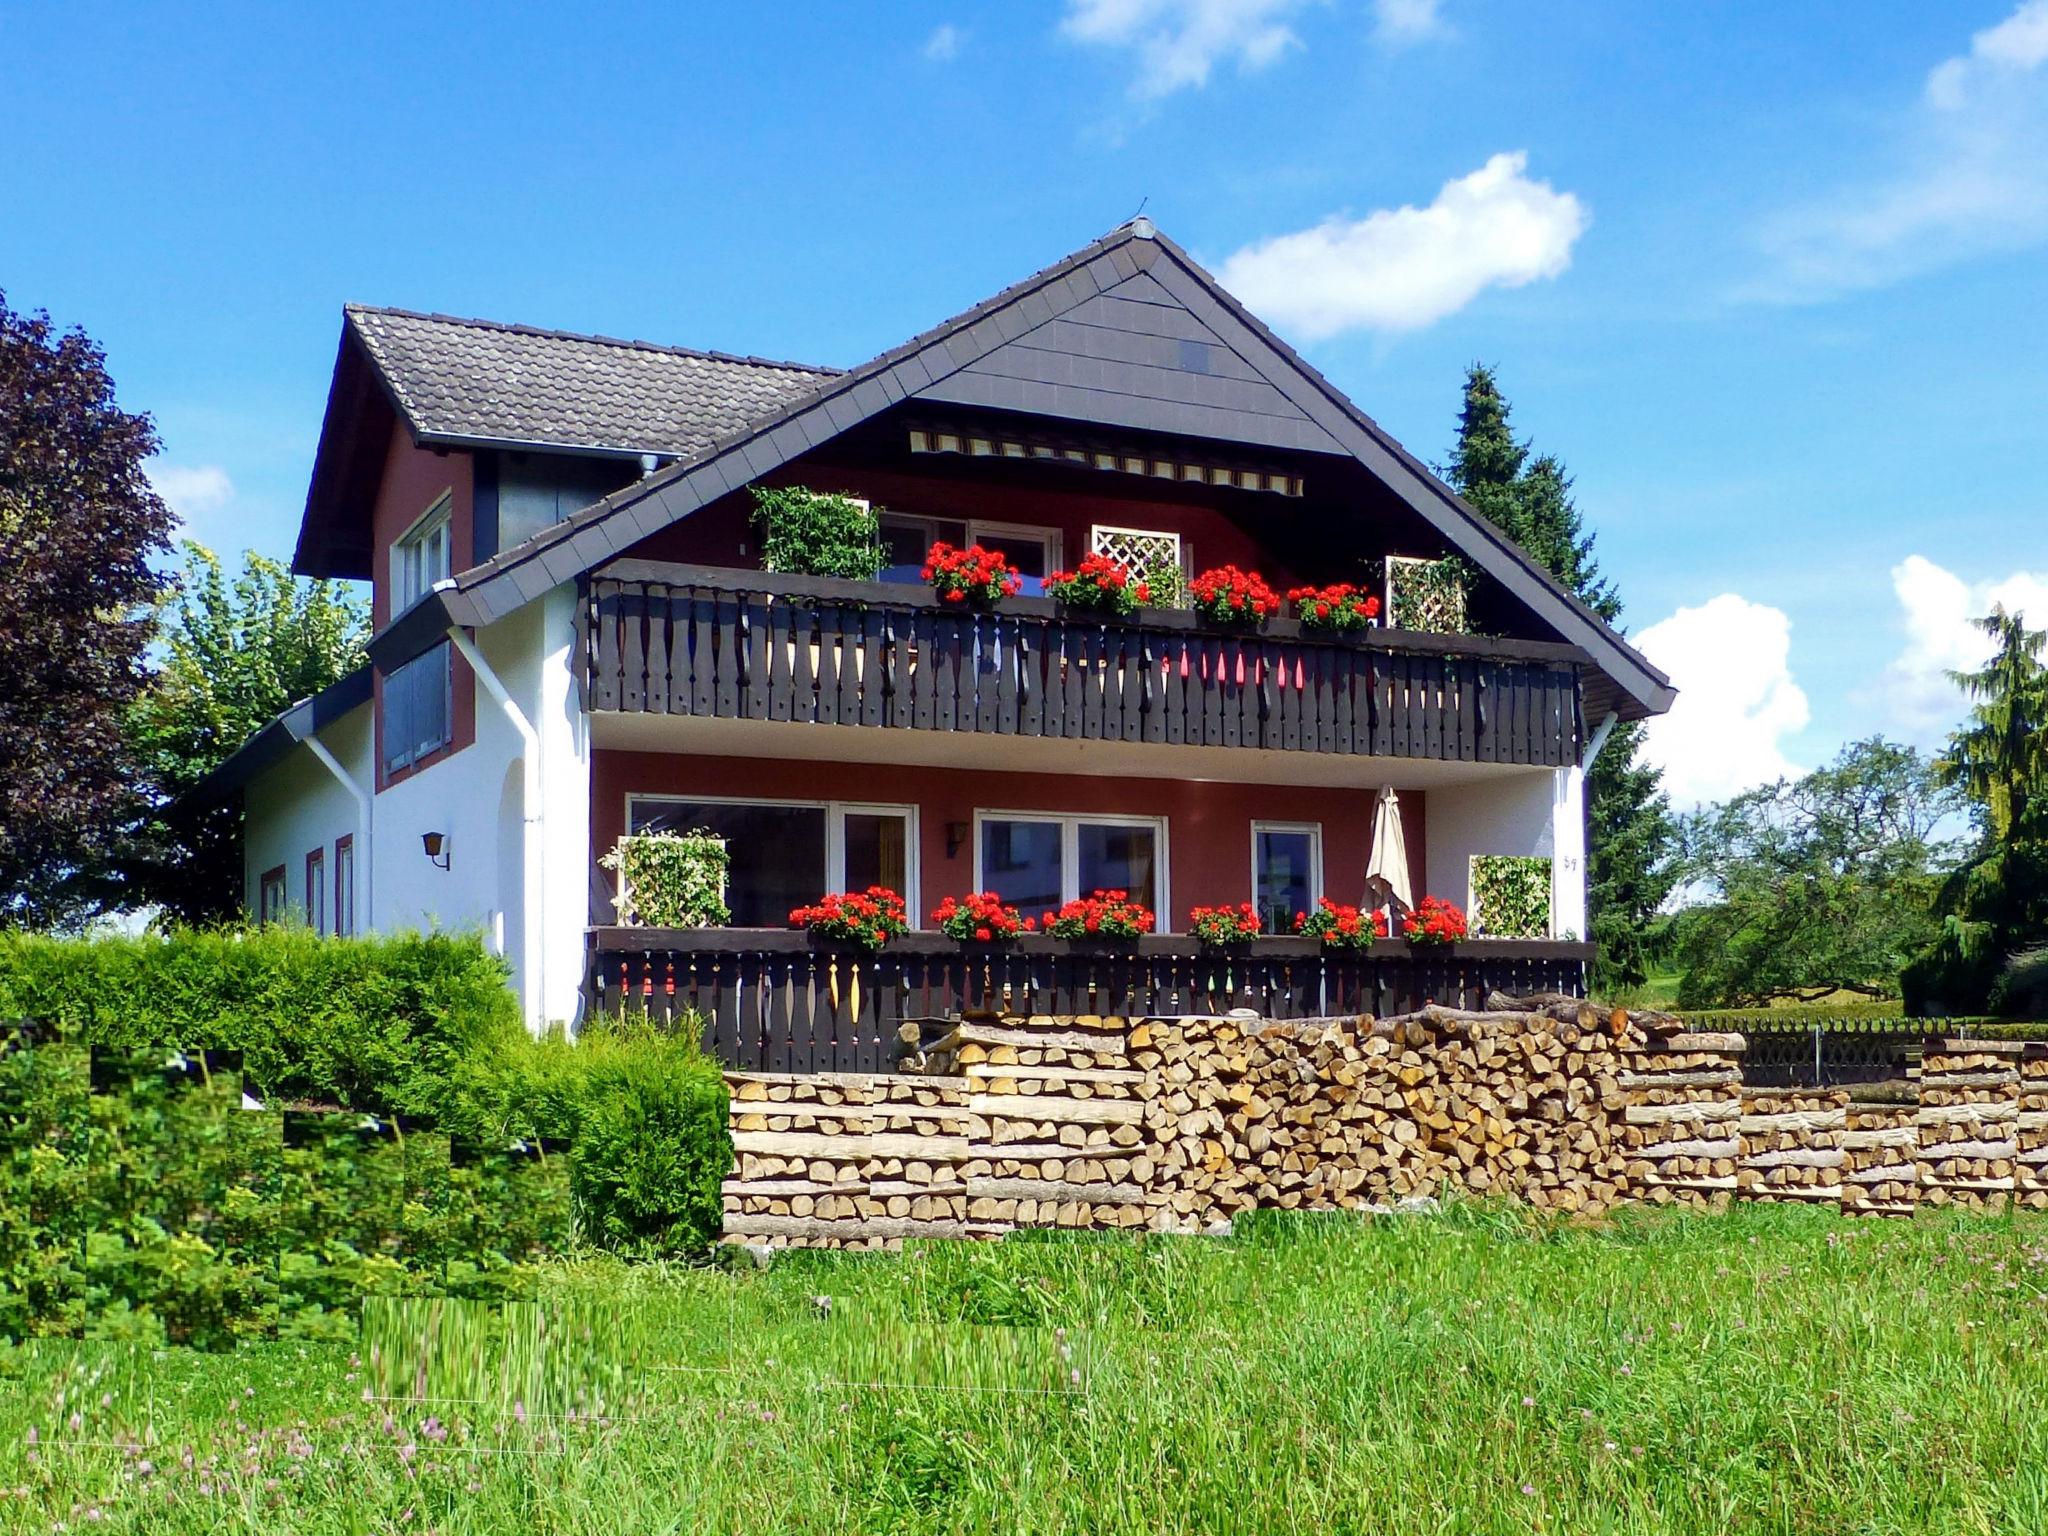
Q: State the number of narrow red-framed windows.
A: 3